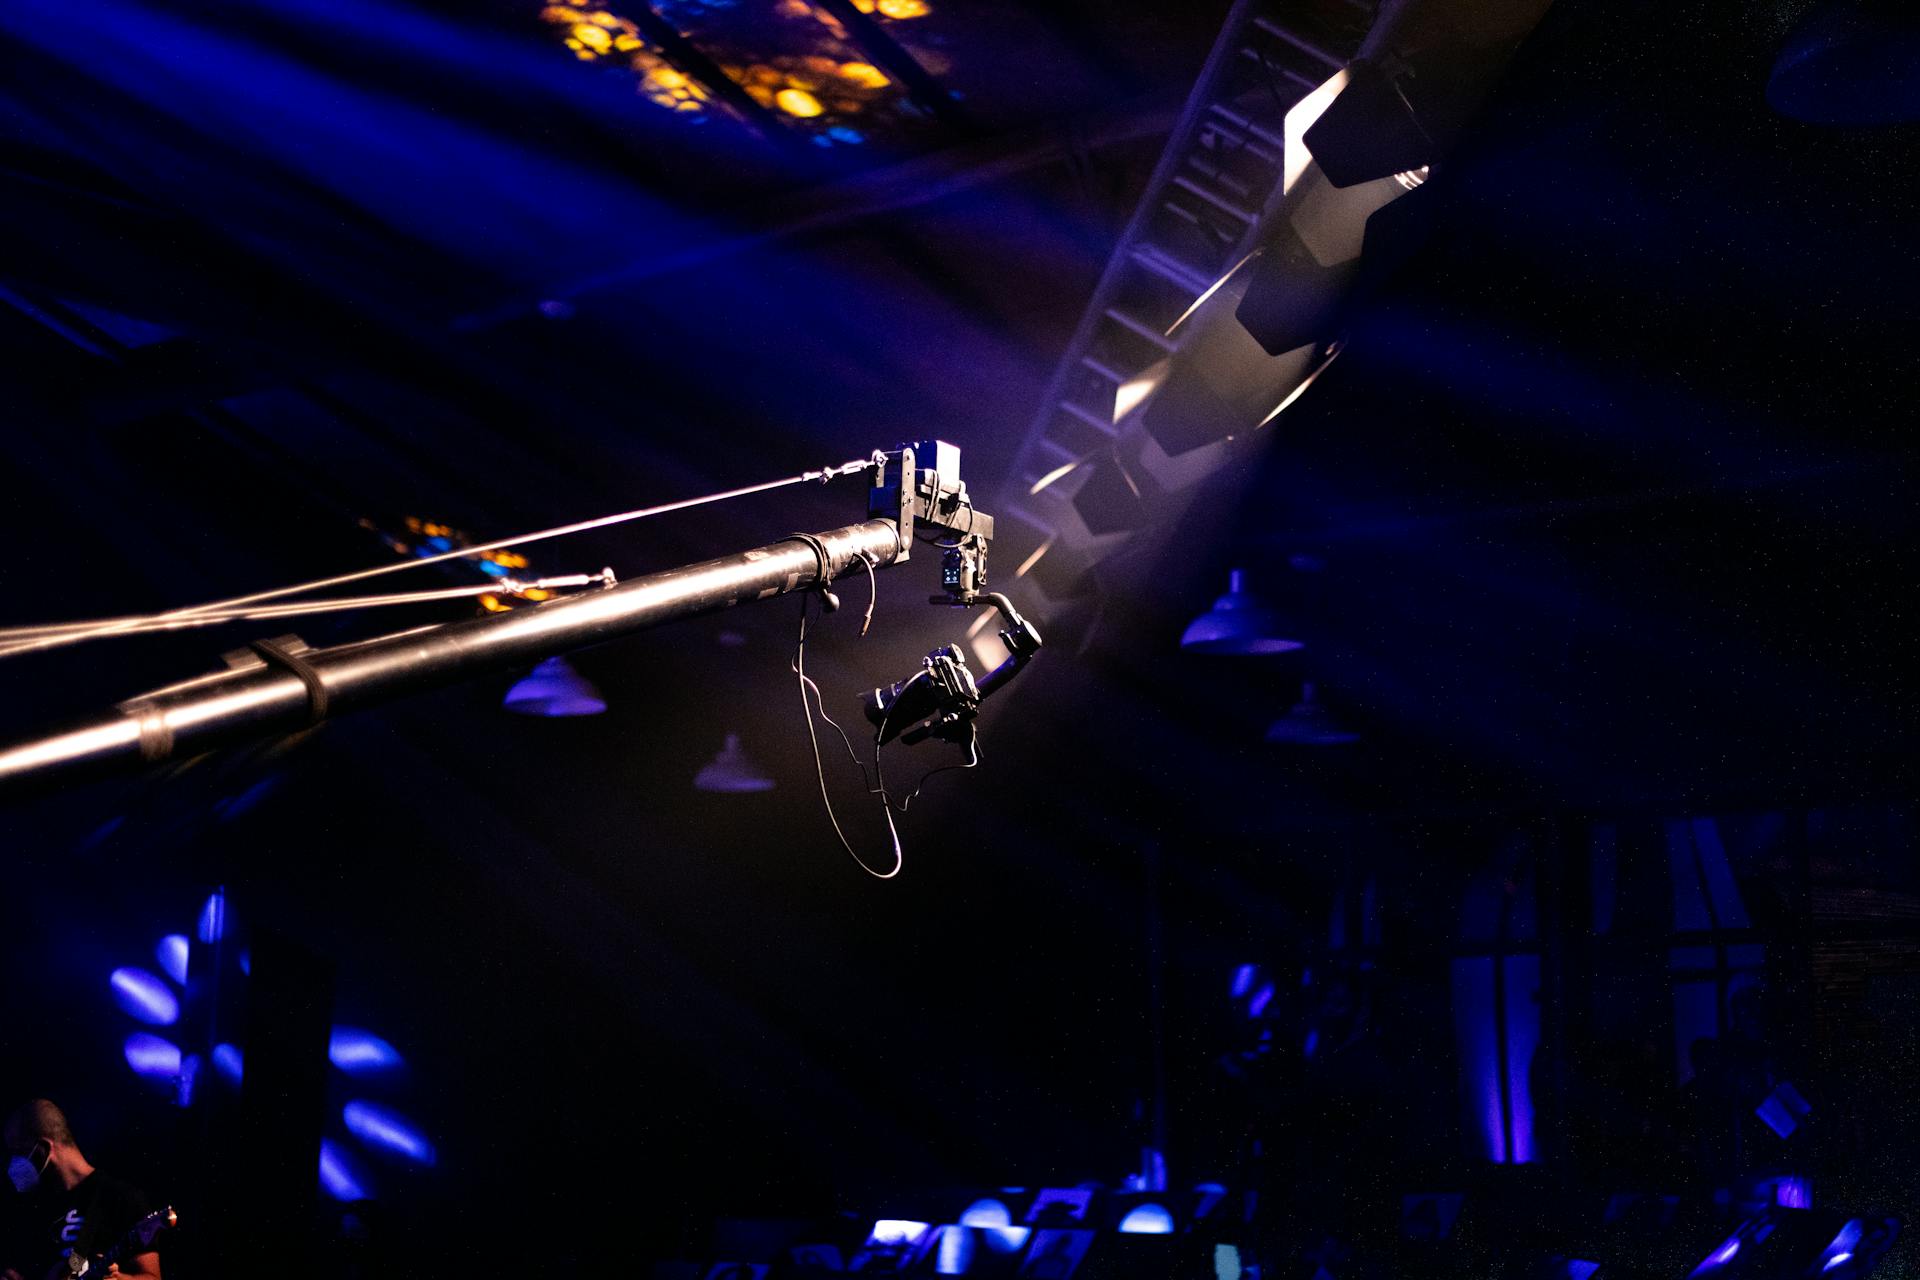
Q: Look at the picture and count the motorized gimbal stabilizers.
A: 1